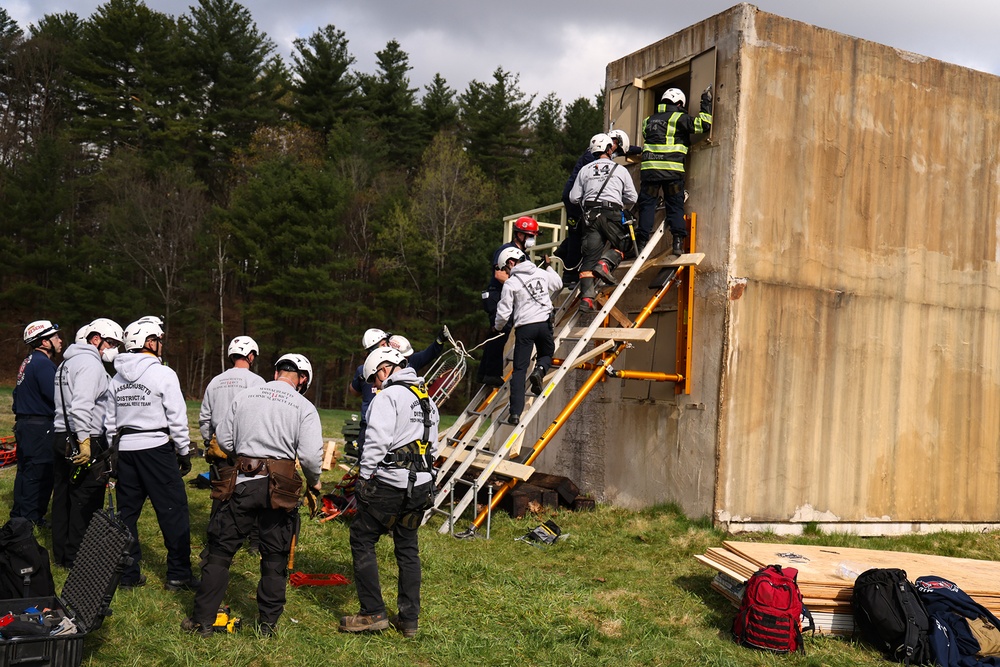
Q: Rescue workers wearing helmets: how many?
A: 15